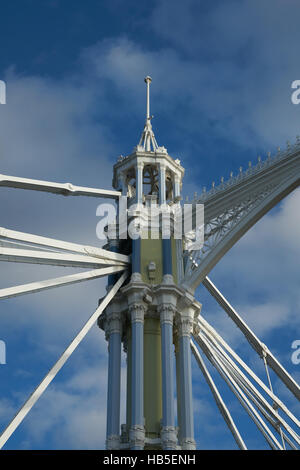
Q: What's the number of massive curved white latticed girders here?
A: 1